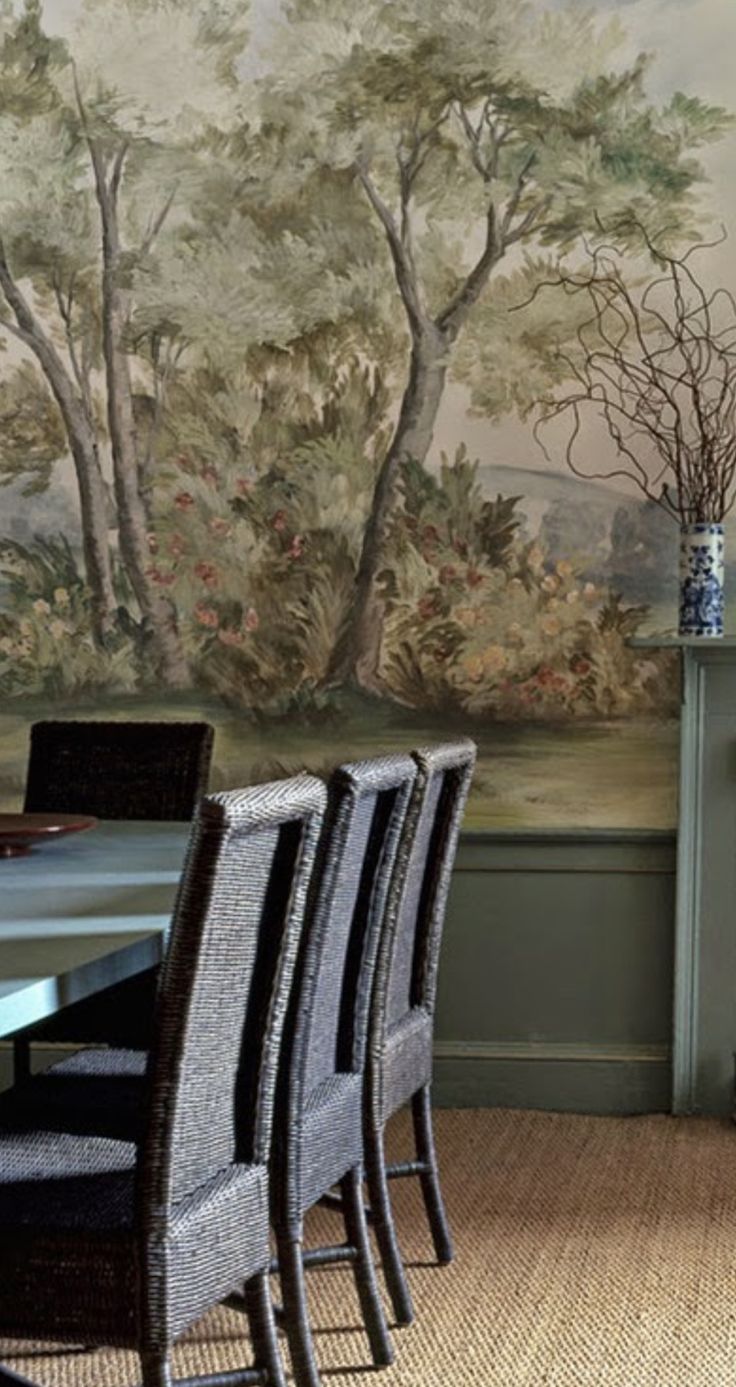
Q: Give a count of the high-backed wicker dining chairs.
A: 4